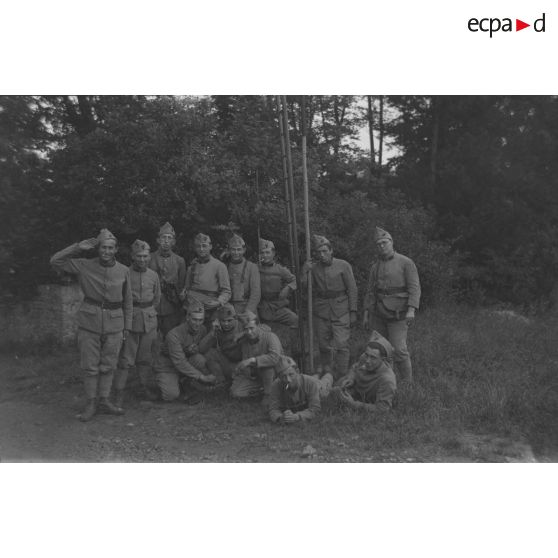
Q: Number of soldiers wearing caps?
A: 13